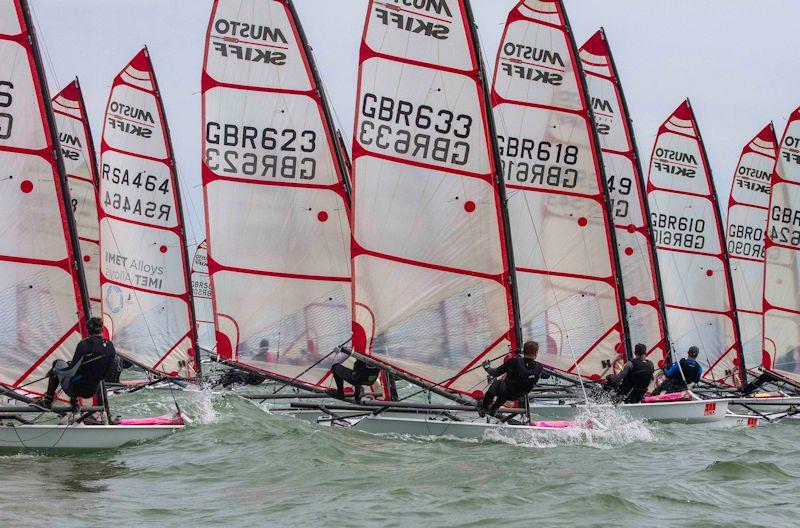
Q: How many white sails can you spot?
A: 11